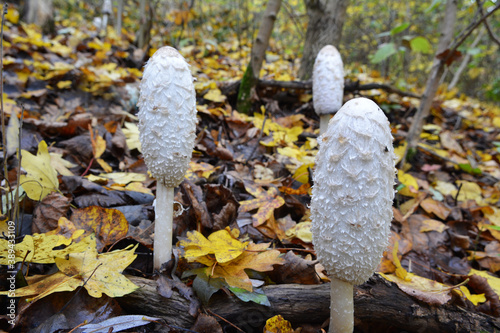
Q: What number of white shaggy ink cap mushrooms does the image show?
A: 3